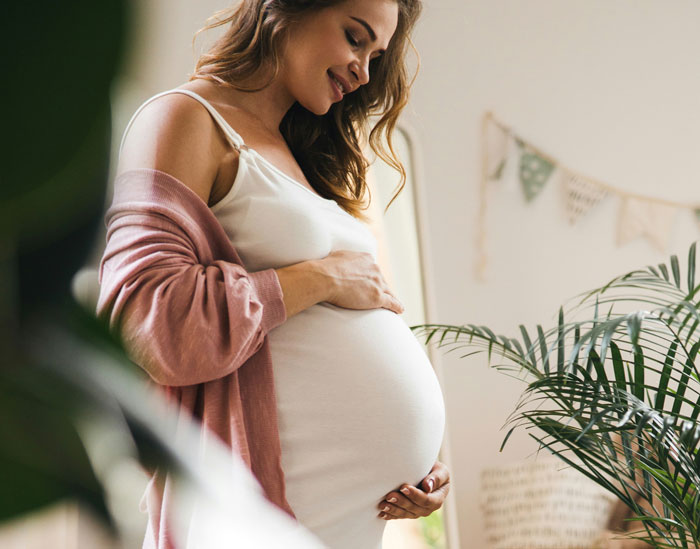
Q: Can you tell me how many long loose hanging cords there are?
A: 1